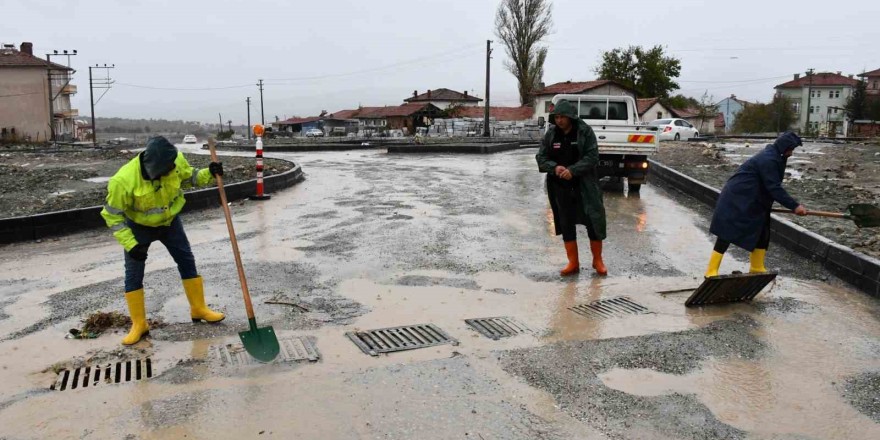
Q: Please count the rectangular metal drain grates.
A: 6